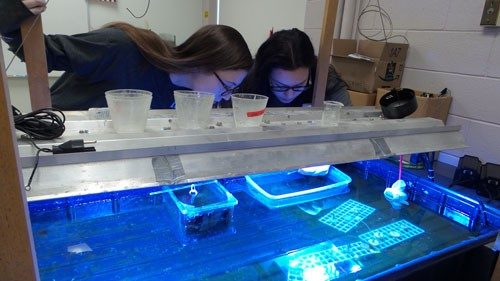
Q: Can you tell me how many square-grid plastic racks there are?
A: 3